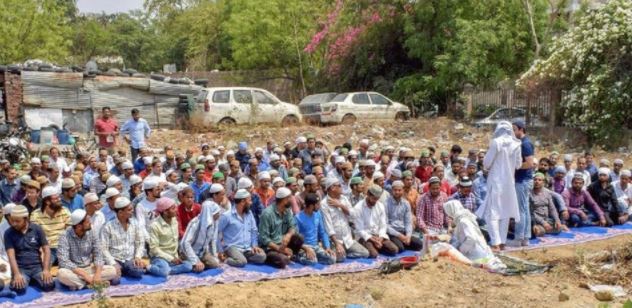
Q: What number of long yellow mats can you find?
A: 0